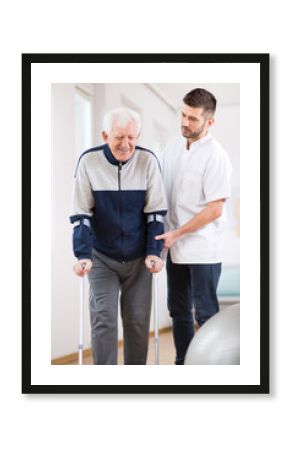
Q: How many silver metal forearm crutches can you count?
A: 2